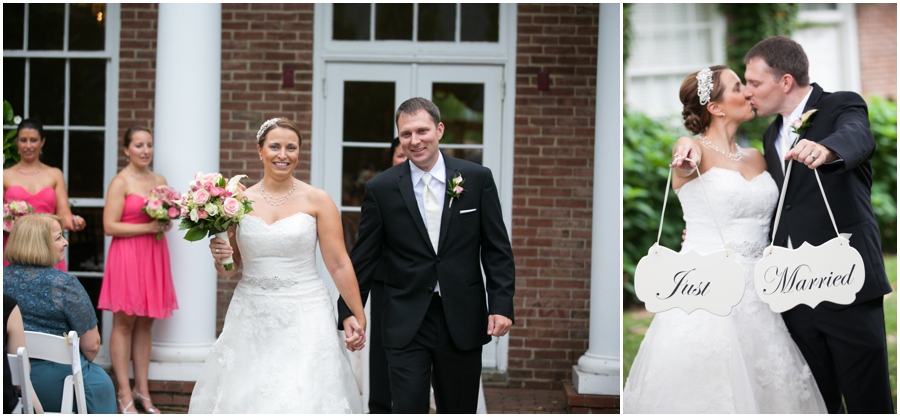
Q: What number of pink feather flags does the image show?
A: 0